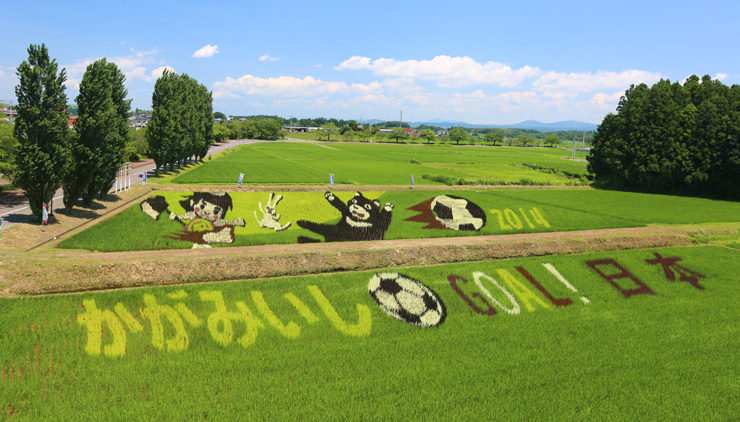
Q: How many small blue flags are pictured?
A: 4